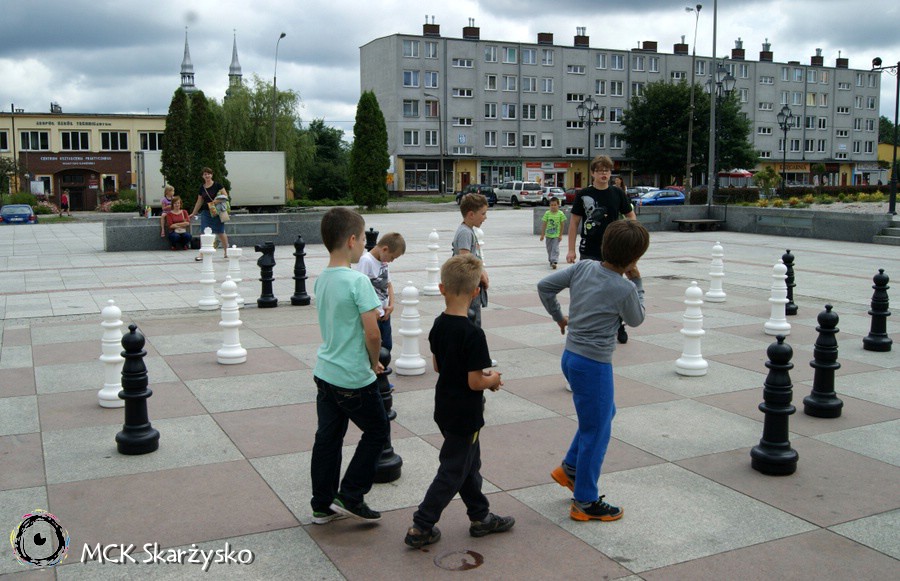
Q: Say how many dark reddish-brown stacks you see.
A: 10